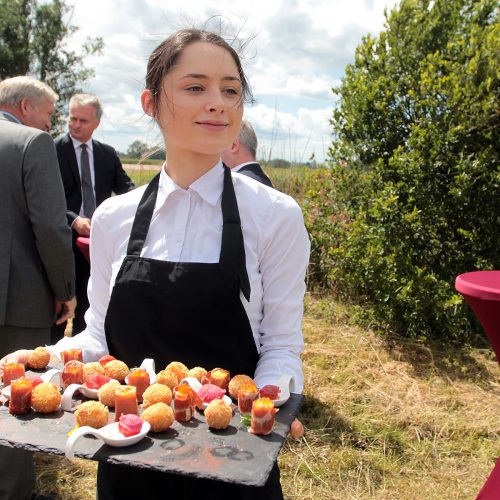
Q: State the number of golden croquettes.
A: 13